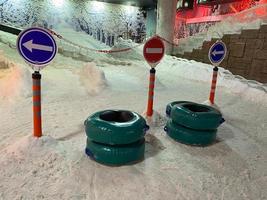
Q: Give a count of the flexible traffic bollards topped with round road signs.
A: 3